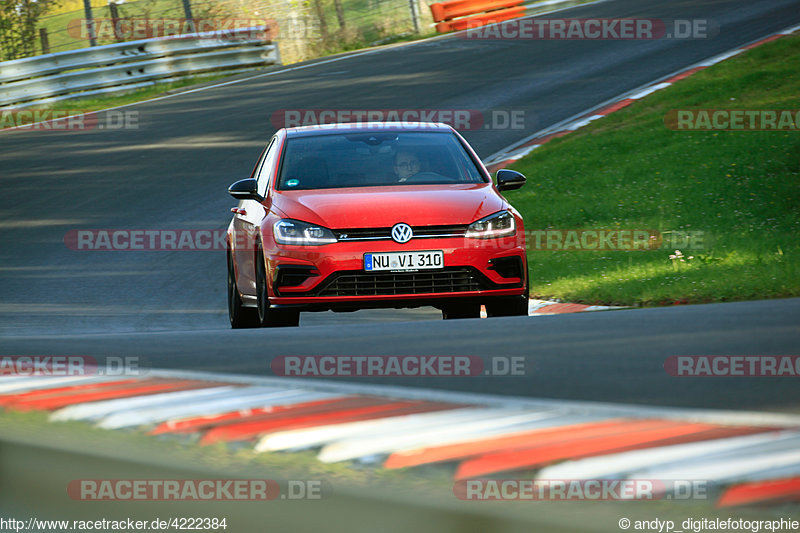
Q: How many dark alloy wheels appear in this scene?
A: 2